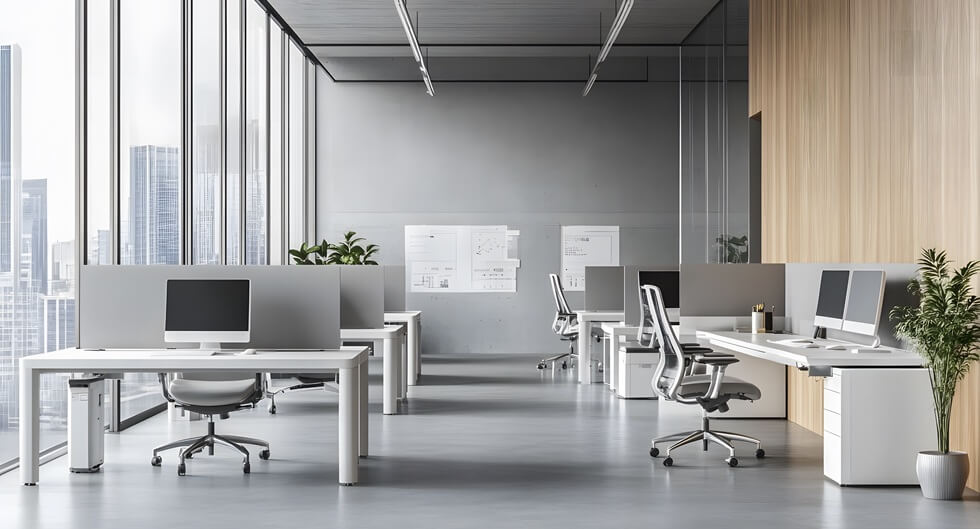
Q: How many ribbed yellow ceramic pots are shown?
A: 0